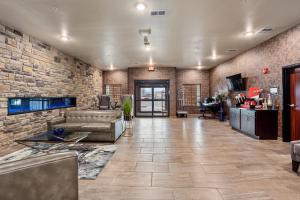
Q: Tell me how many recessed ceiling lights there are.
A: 8